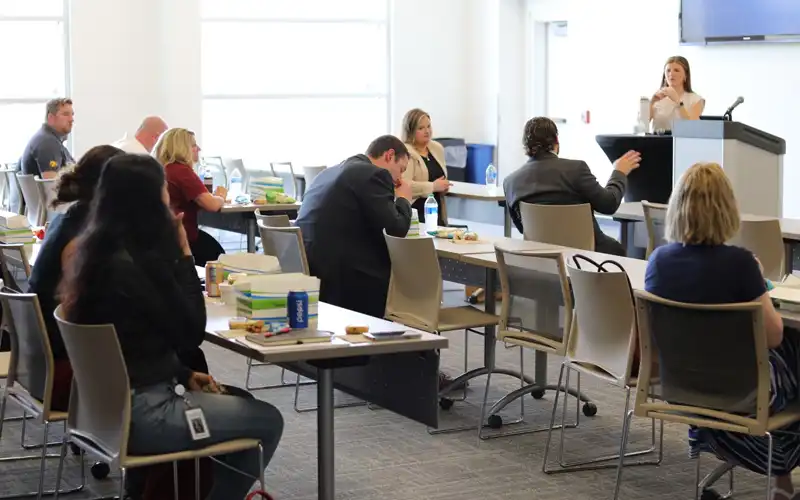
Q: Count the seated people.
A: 9